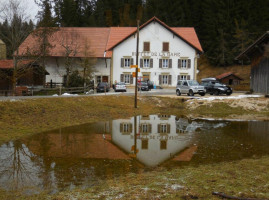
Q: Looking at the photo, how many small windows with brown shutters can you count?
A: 2